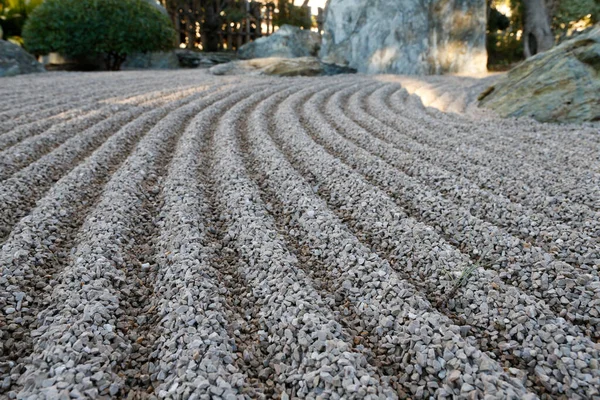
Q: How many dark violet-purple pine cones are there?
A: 0